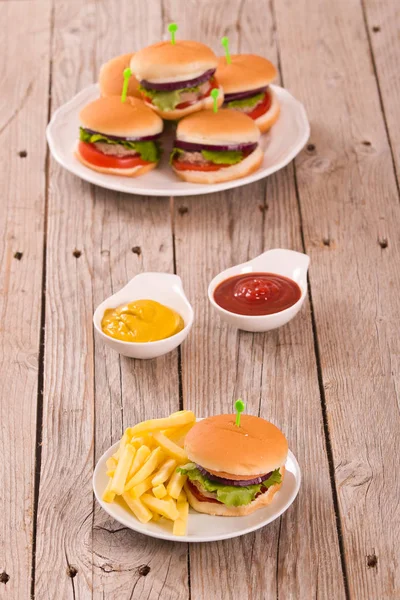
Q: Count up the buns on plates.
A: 6